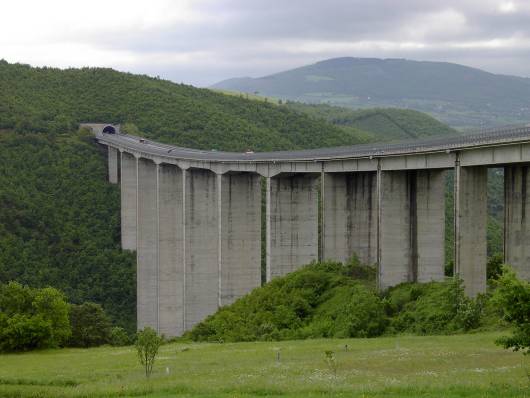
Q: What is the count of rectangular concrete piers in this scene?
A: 11